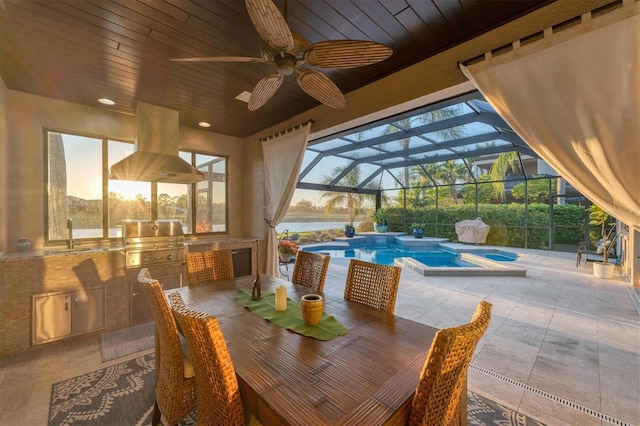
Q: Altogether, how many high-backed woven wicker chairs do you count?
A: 6